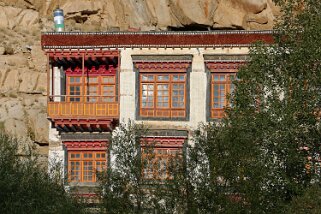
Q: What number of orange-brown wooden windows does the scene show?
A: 5